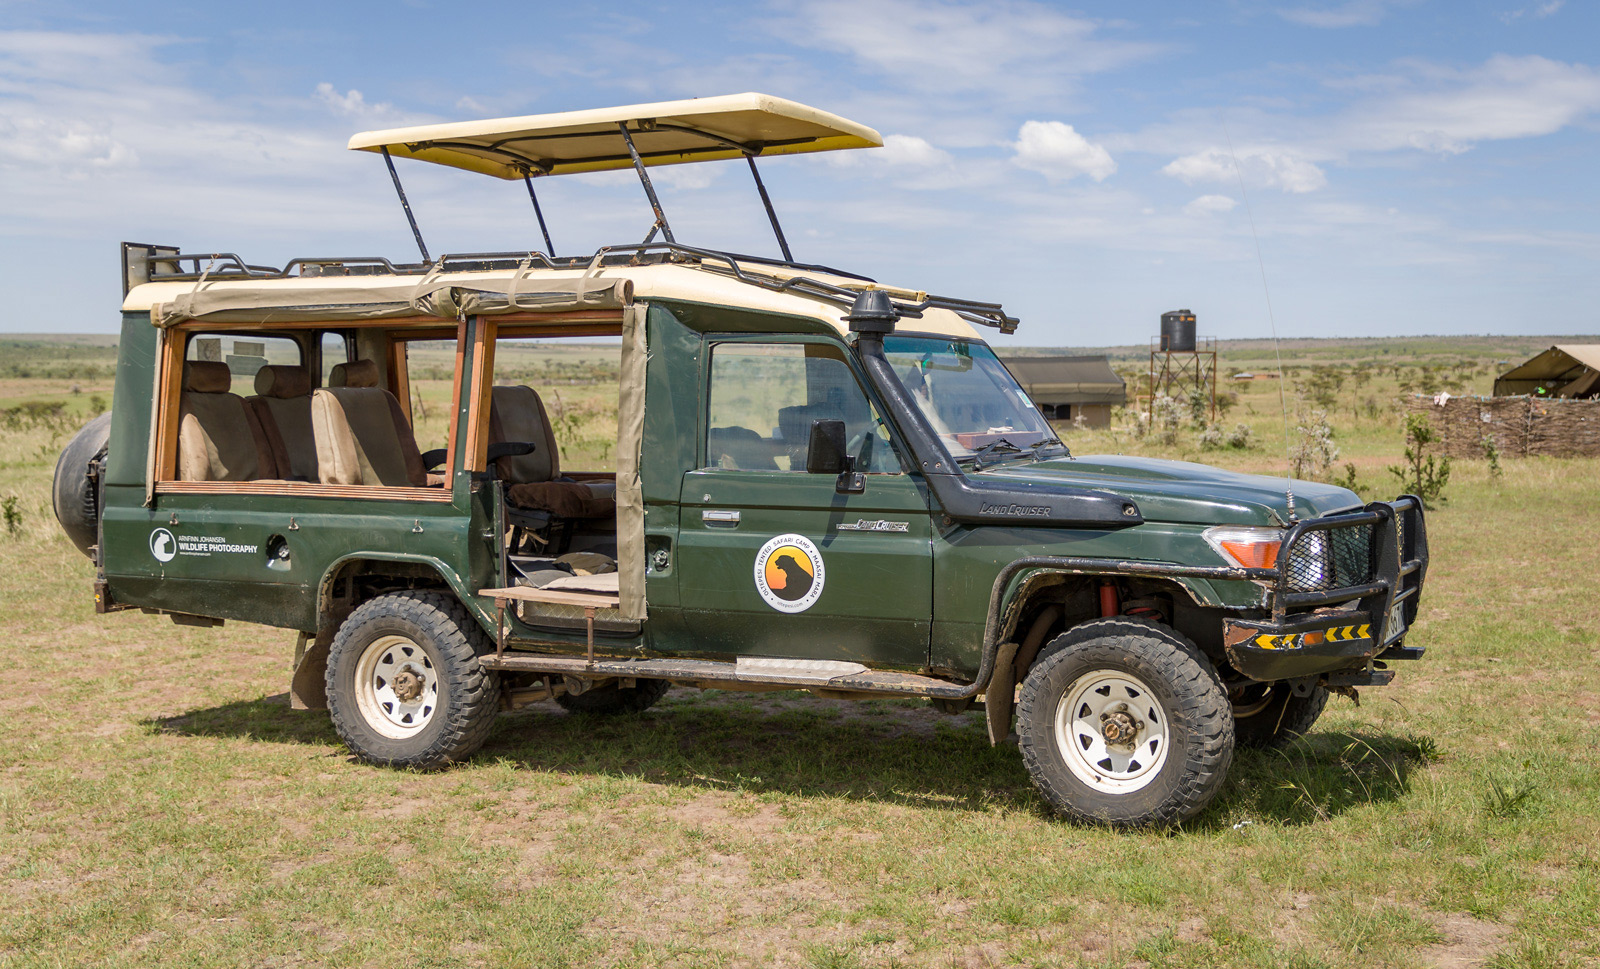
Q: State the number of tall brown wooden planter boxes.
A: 0